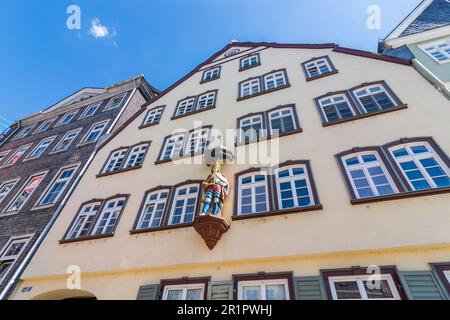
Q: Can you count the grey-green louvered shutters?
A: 4